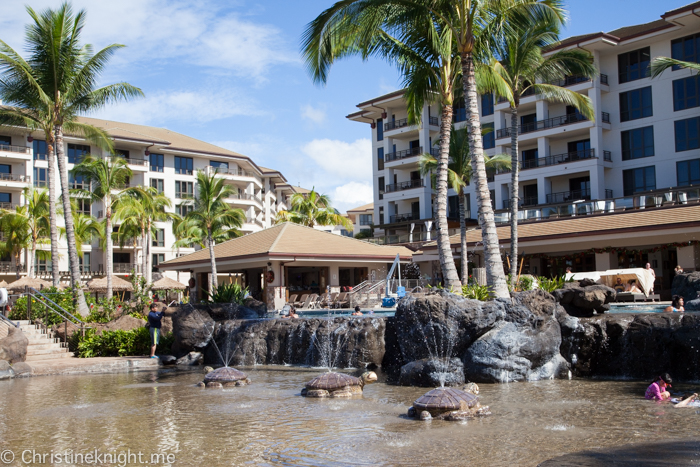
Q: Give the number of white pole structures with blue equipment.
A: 1